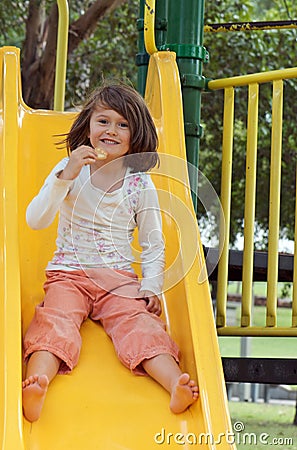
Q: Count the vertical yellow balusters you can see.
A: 4